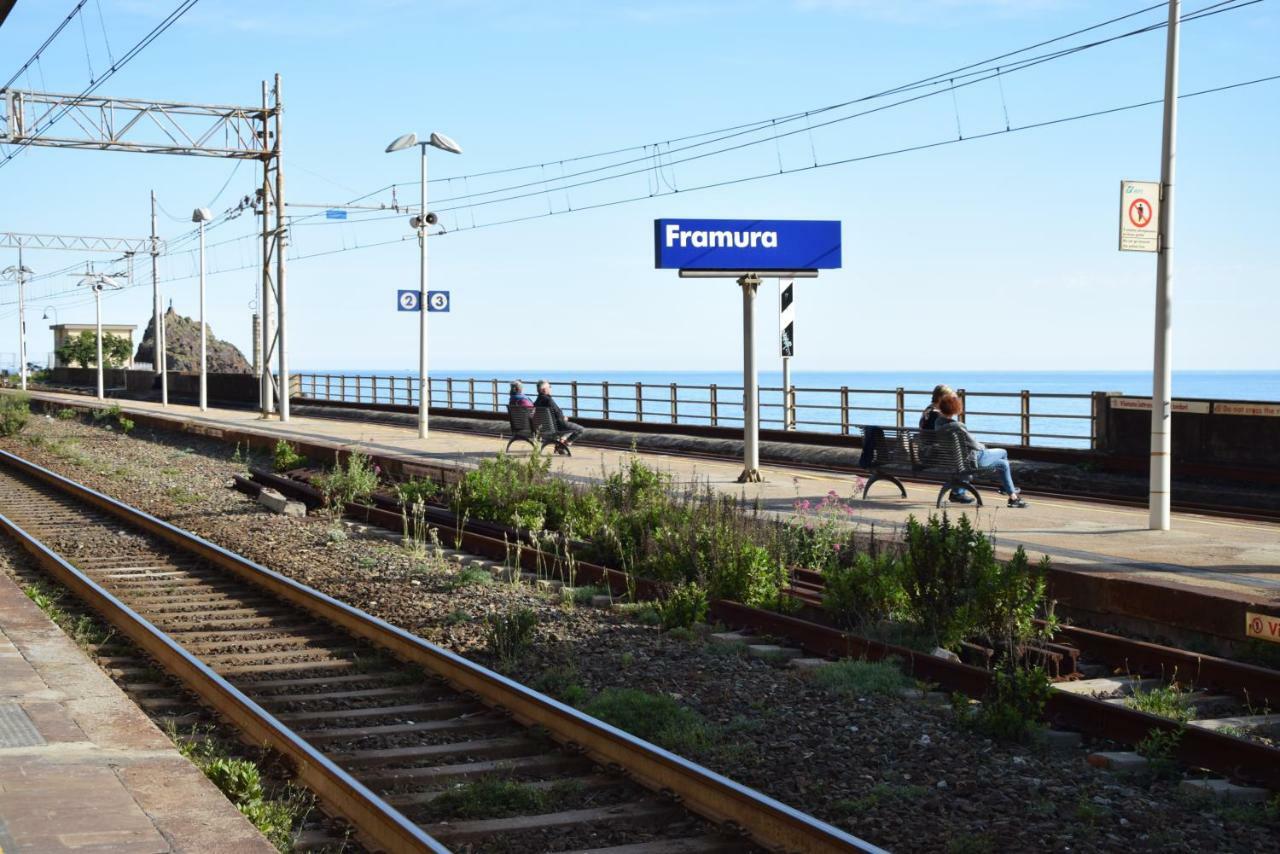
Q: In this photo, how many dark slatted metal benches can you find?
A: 2